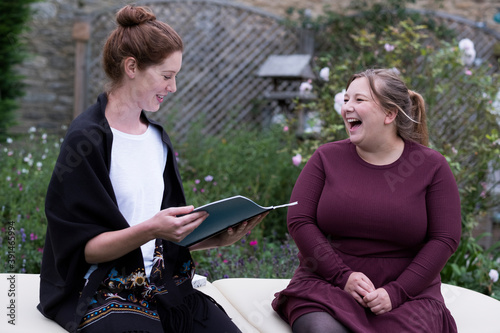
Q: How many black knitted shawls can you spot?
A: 1